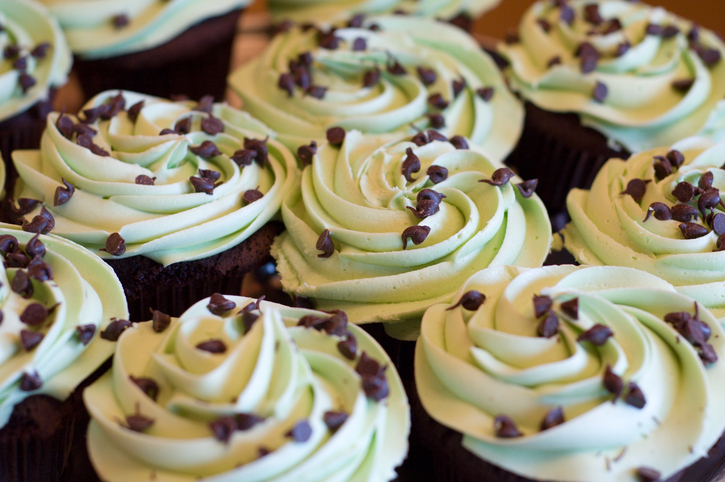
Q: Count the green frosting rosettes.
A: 11